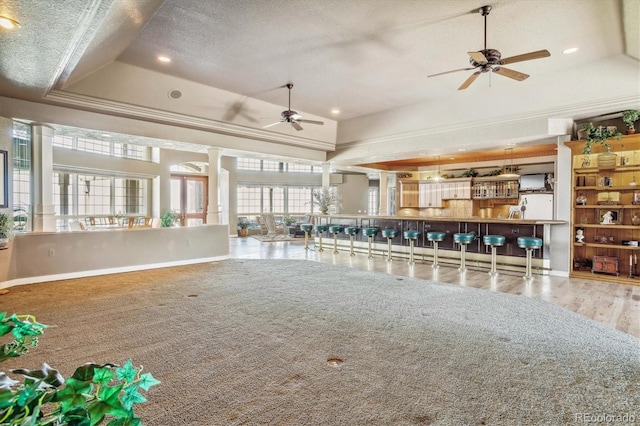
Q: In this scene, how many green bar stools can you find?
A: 11